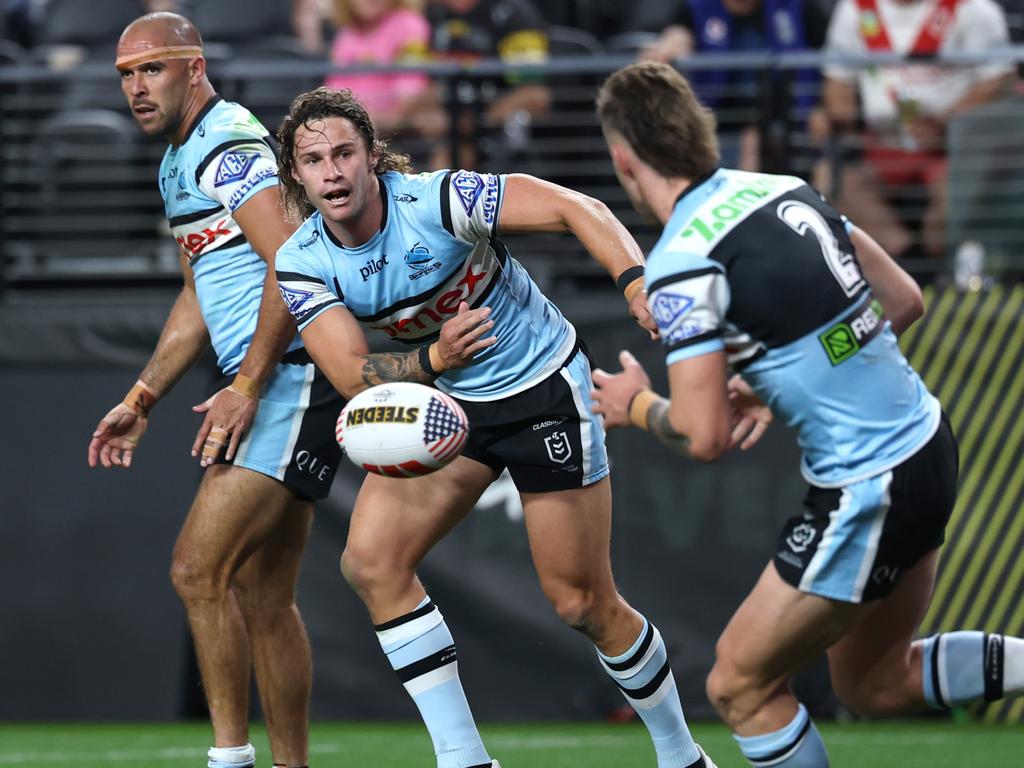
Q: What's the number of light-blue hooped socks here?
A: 4